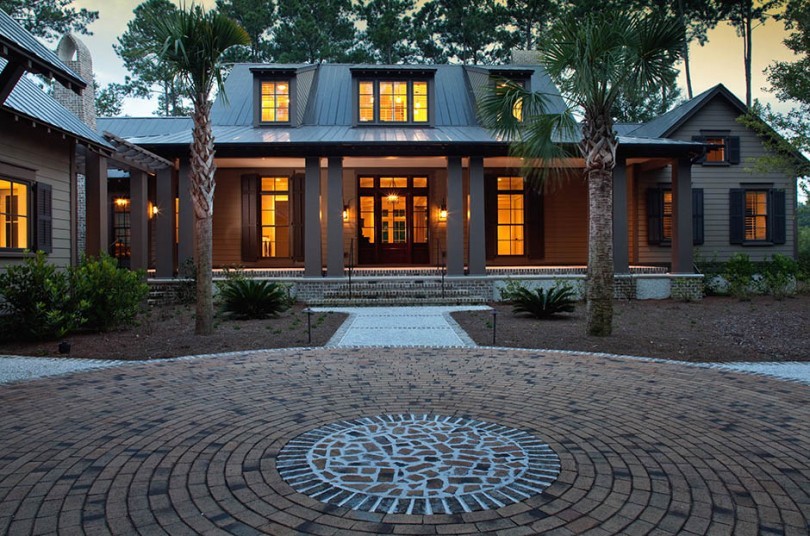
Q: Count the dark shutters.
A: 11